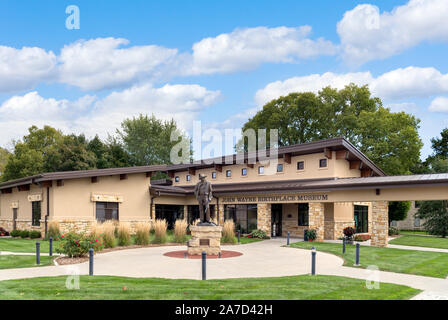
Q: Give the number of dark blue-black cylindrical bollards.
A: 9